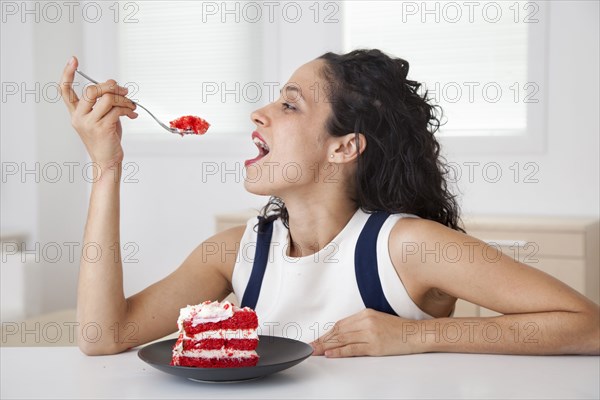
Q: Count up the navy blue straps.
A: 2